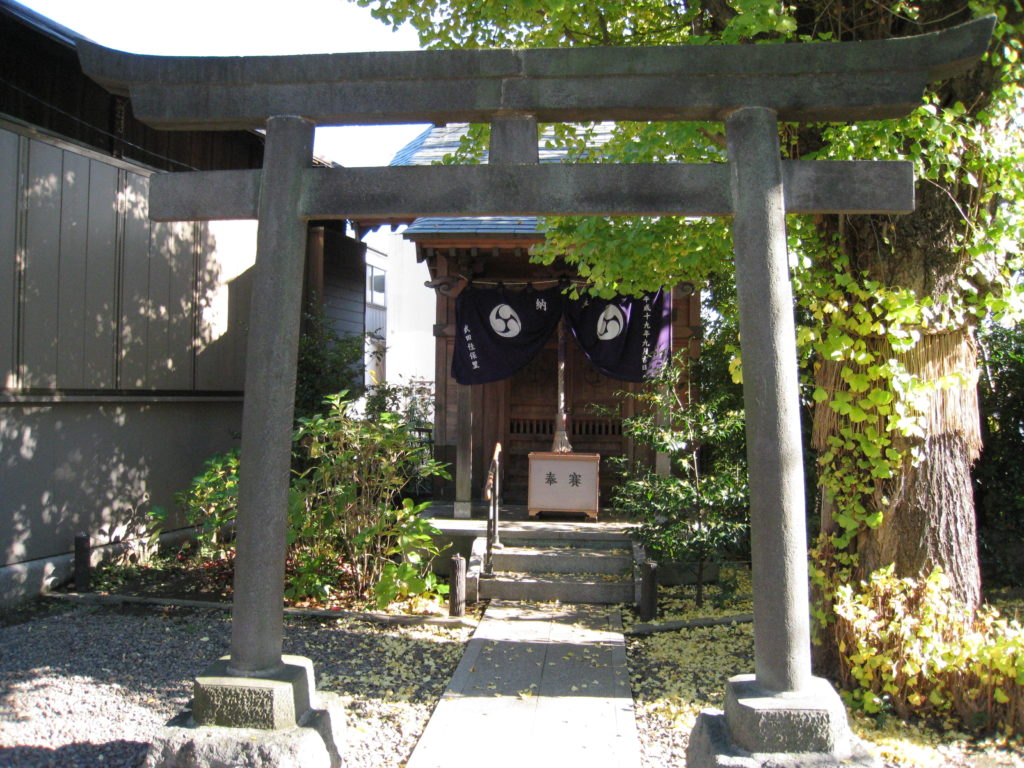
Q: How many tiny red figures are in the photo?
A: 0